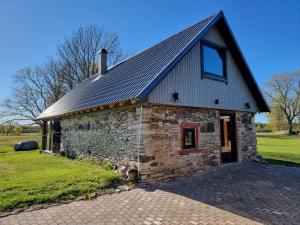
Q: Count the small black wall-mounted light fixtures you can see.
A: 3